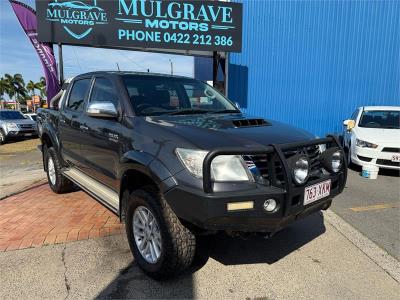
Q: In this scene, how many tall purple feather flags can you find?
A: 1